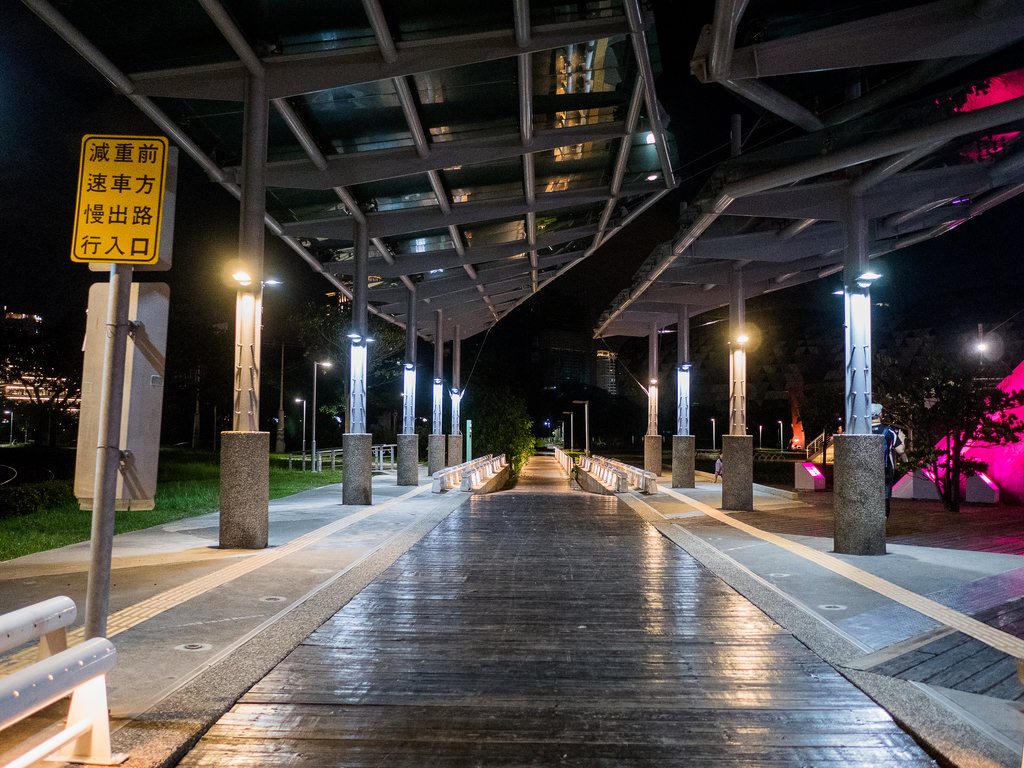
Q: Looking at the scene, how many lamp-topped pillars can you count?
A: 9